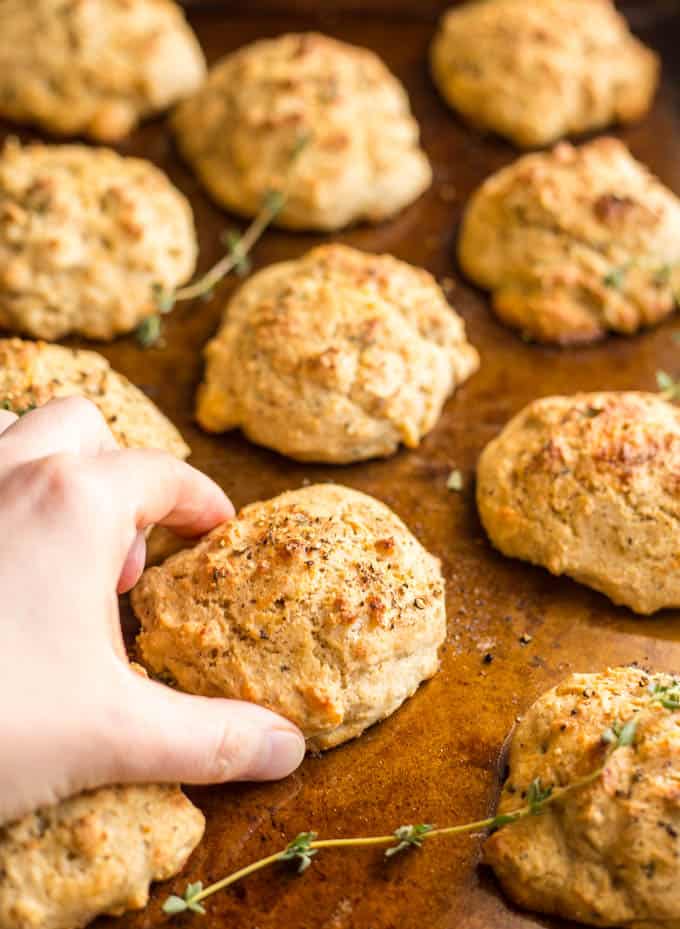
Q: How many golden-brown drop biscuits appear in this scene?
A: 11